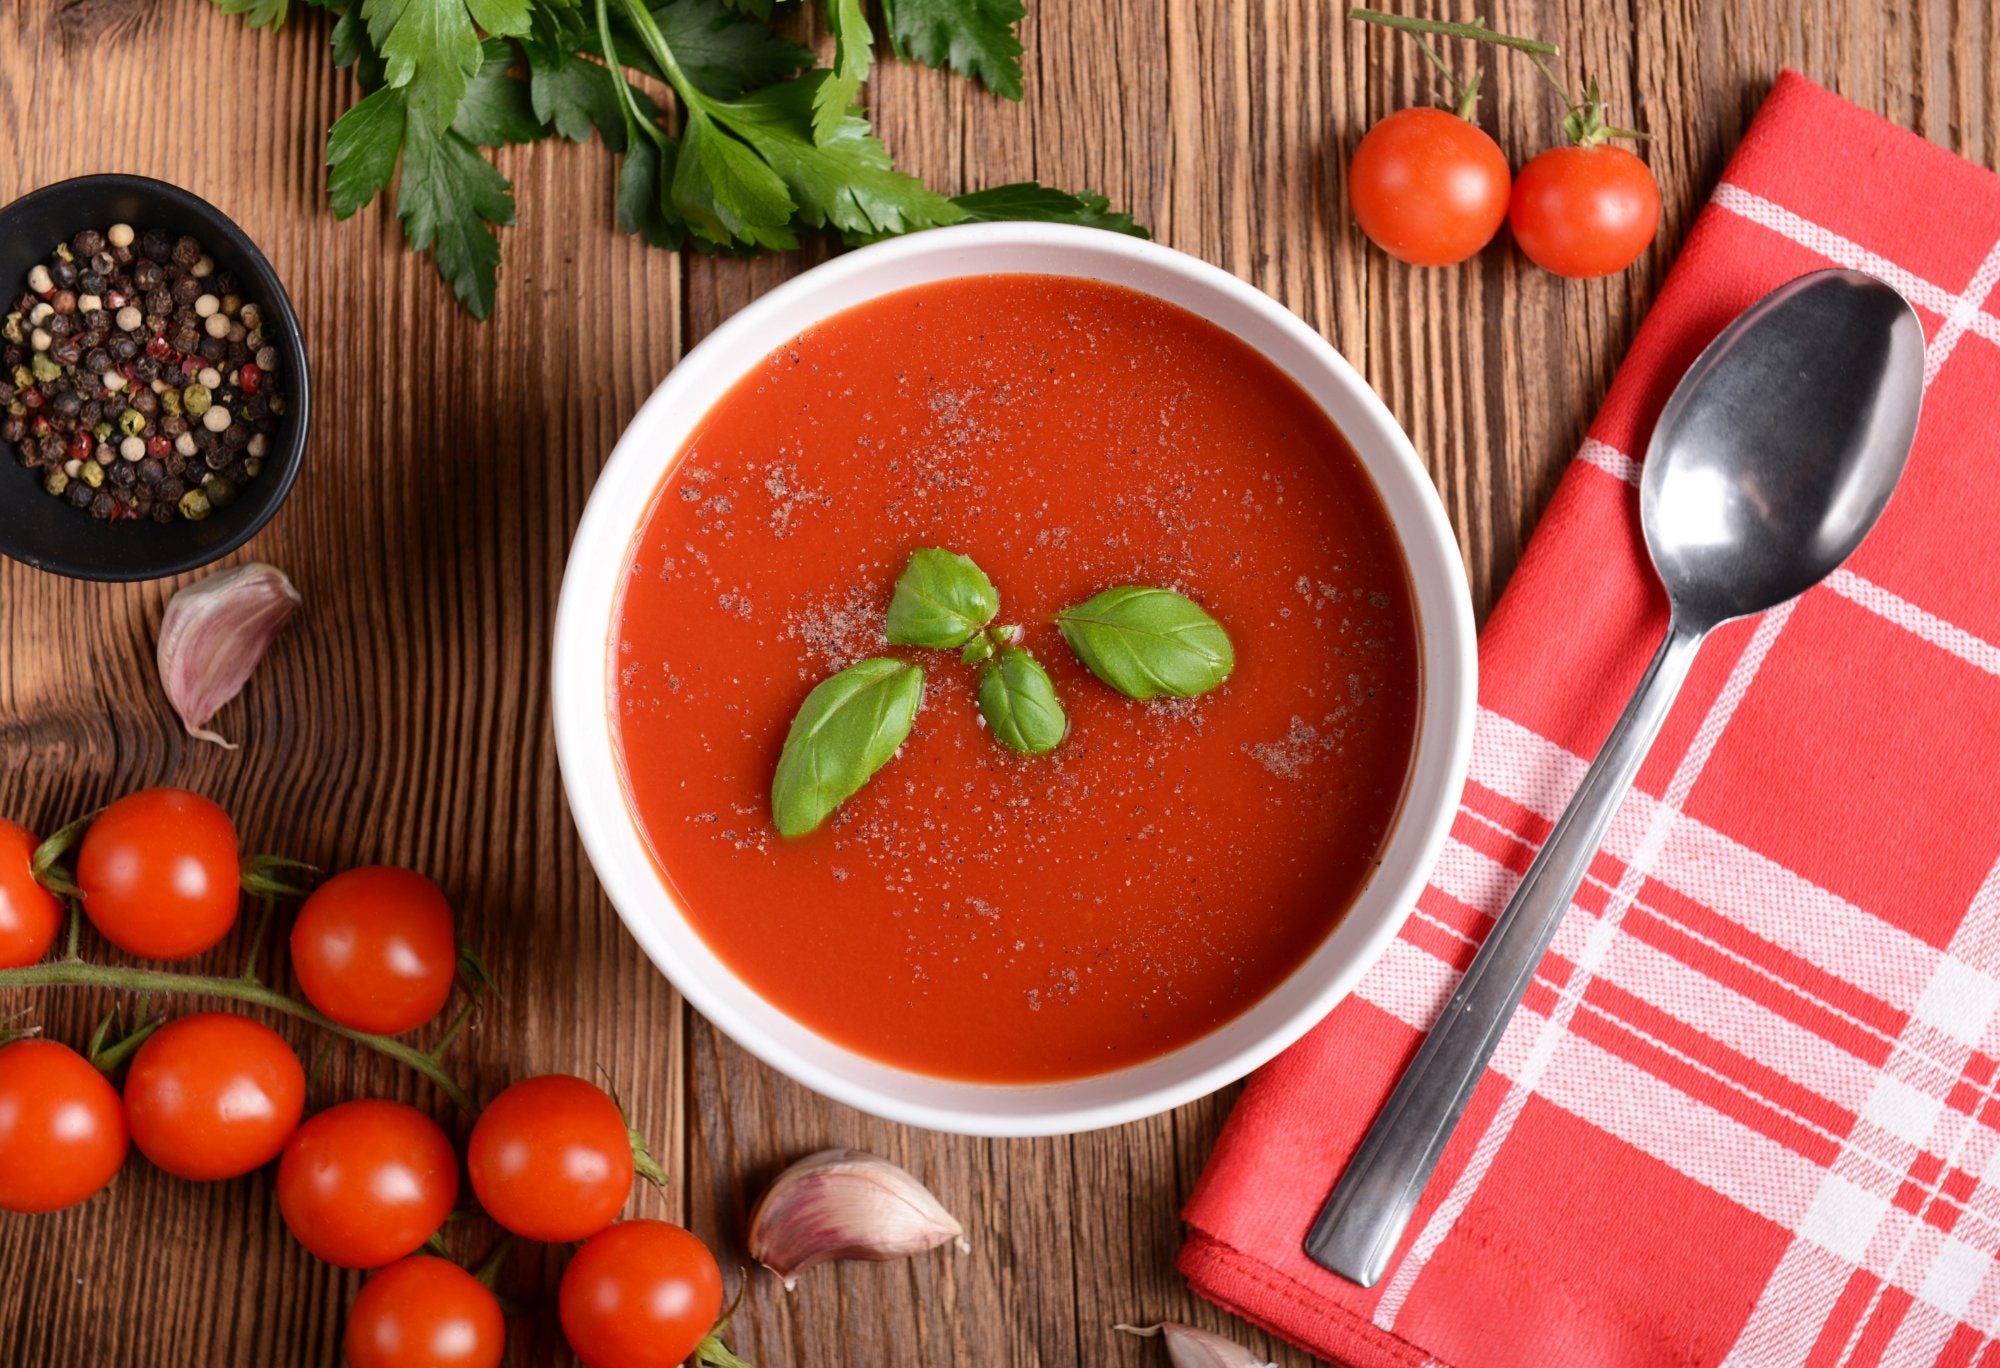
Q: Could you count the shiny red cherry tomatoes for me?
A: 11